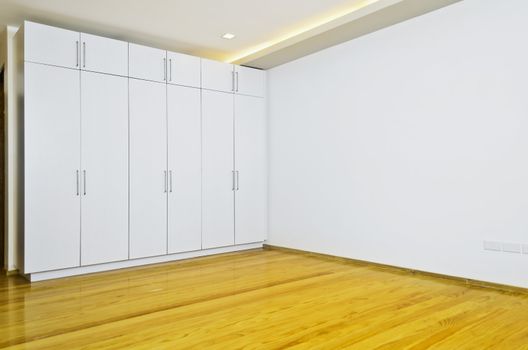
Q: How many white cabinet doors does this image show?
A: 12